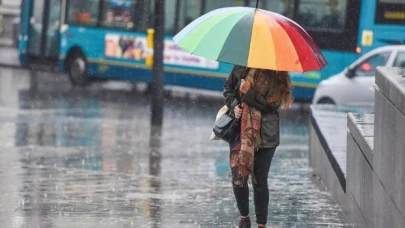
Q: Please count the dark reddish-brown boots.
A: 2